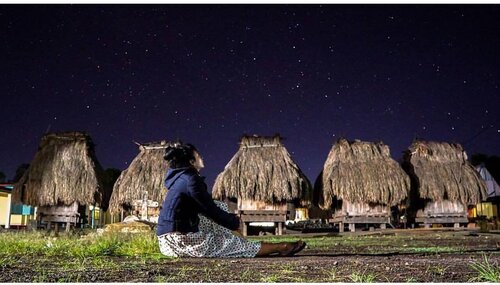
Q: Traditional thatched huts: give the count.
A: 5